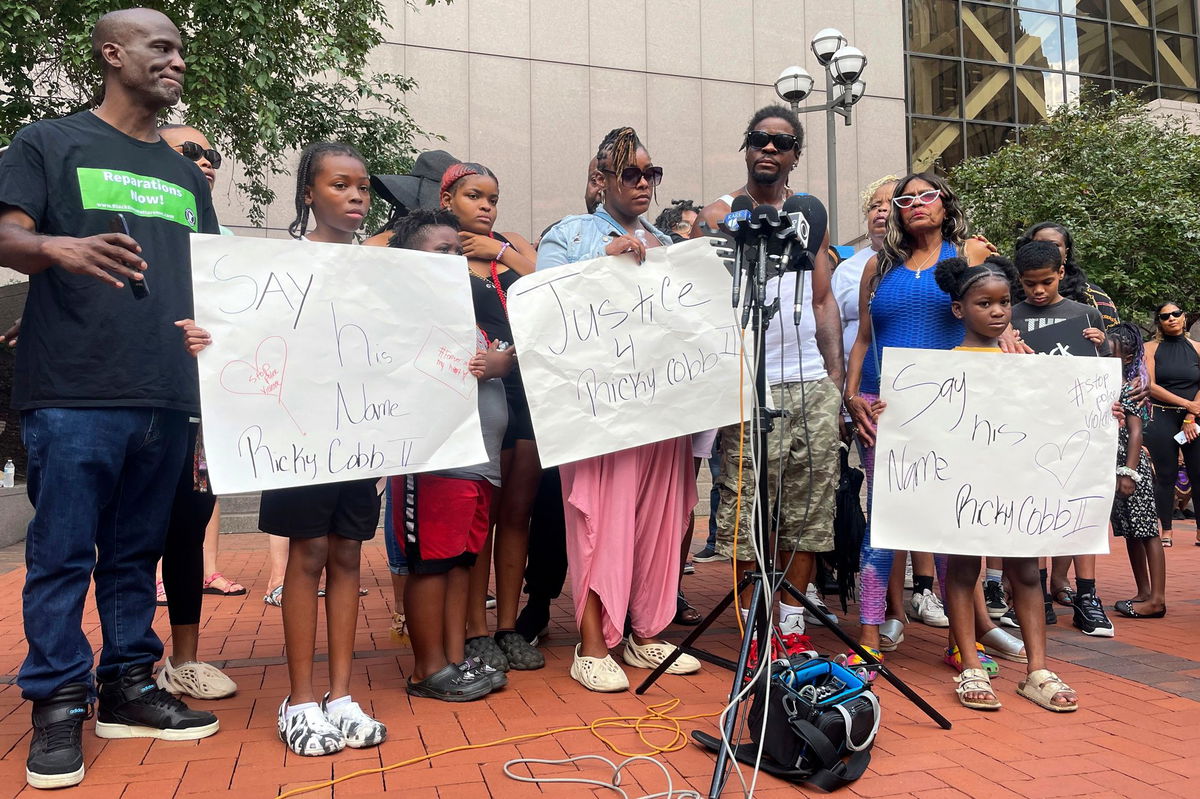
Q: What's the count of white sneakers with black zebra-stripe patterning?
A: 2